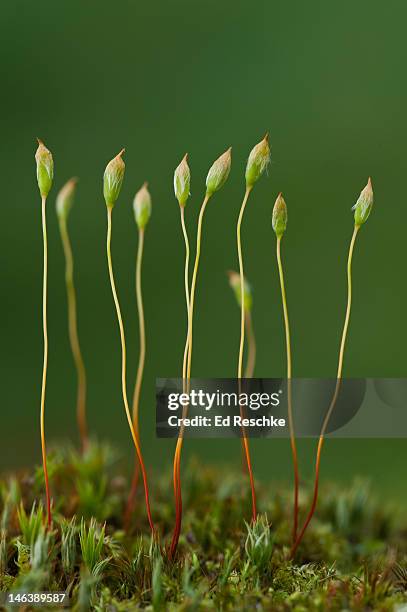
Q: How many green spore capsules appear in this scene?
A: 10